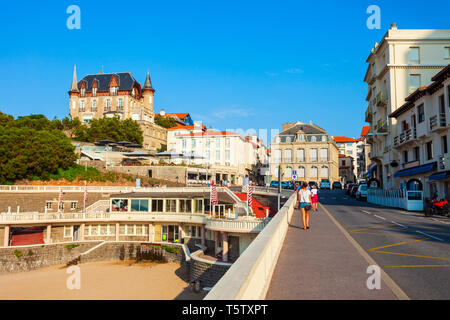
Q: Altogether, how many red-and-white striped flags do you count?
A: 4